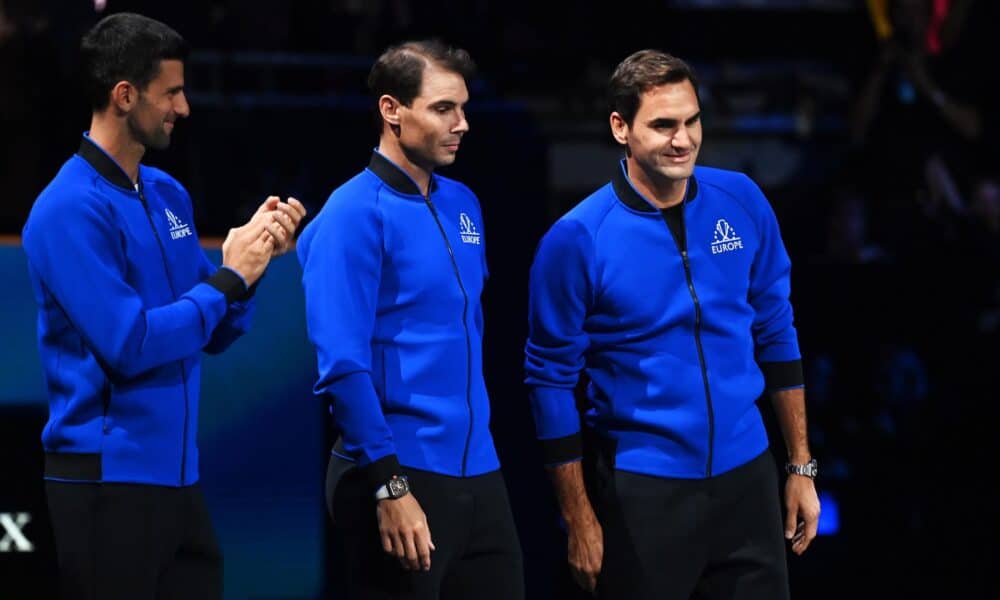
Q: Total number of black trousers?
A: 3